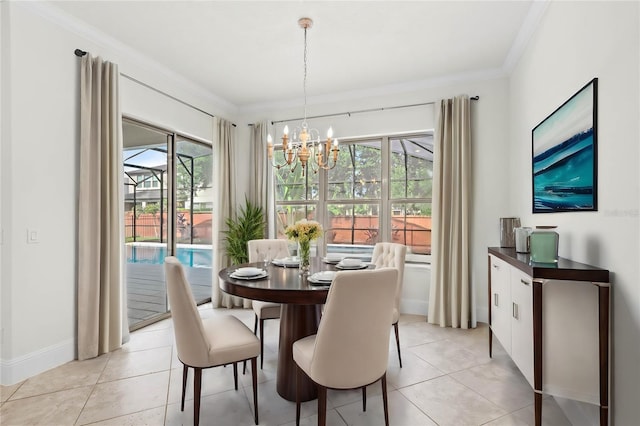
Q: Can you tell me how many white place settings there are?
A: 5